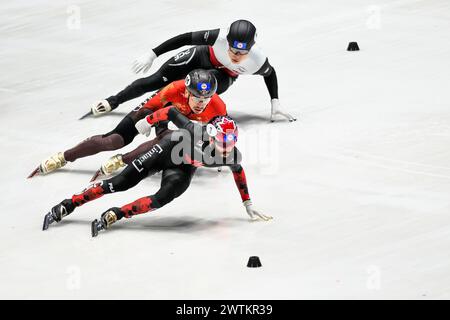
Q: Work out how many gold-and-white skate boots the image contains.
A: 2